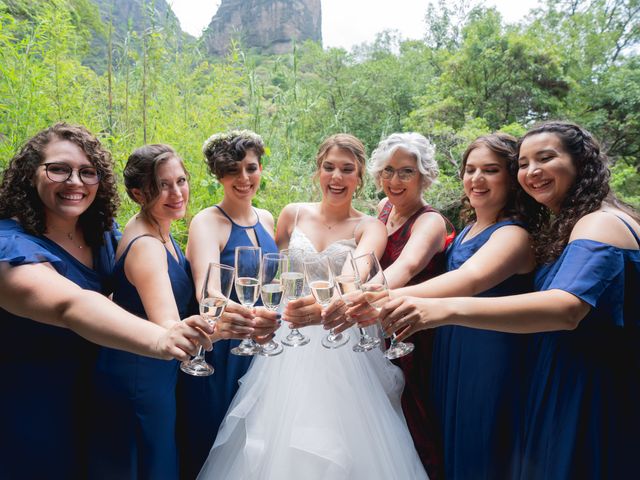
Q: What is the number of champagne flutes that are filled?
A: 7